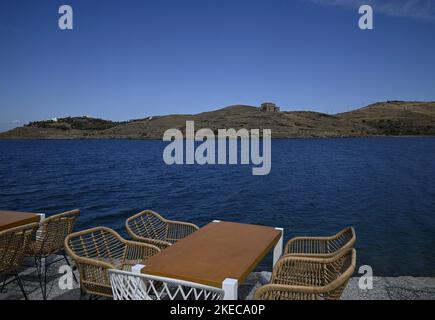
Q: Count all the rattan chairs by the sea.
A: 6